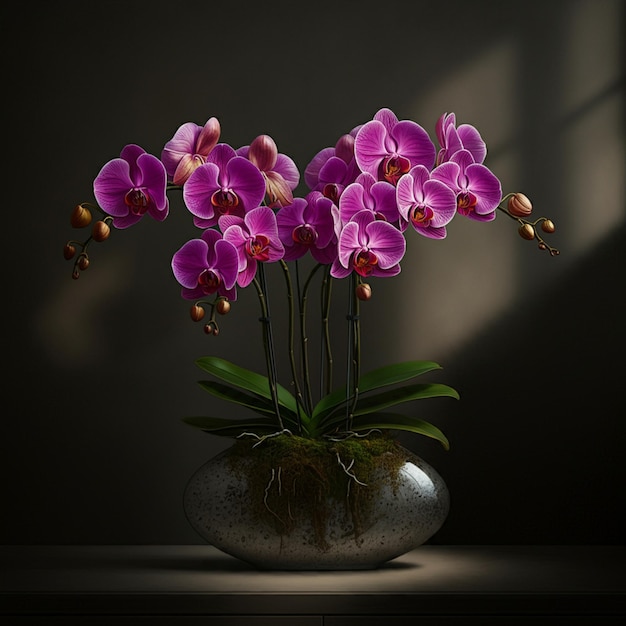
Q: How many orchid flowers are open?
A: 14